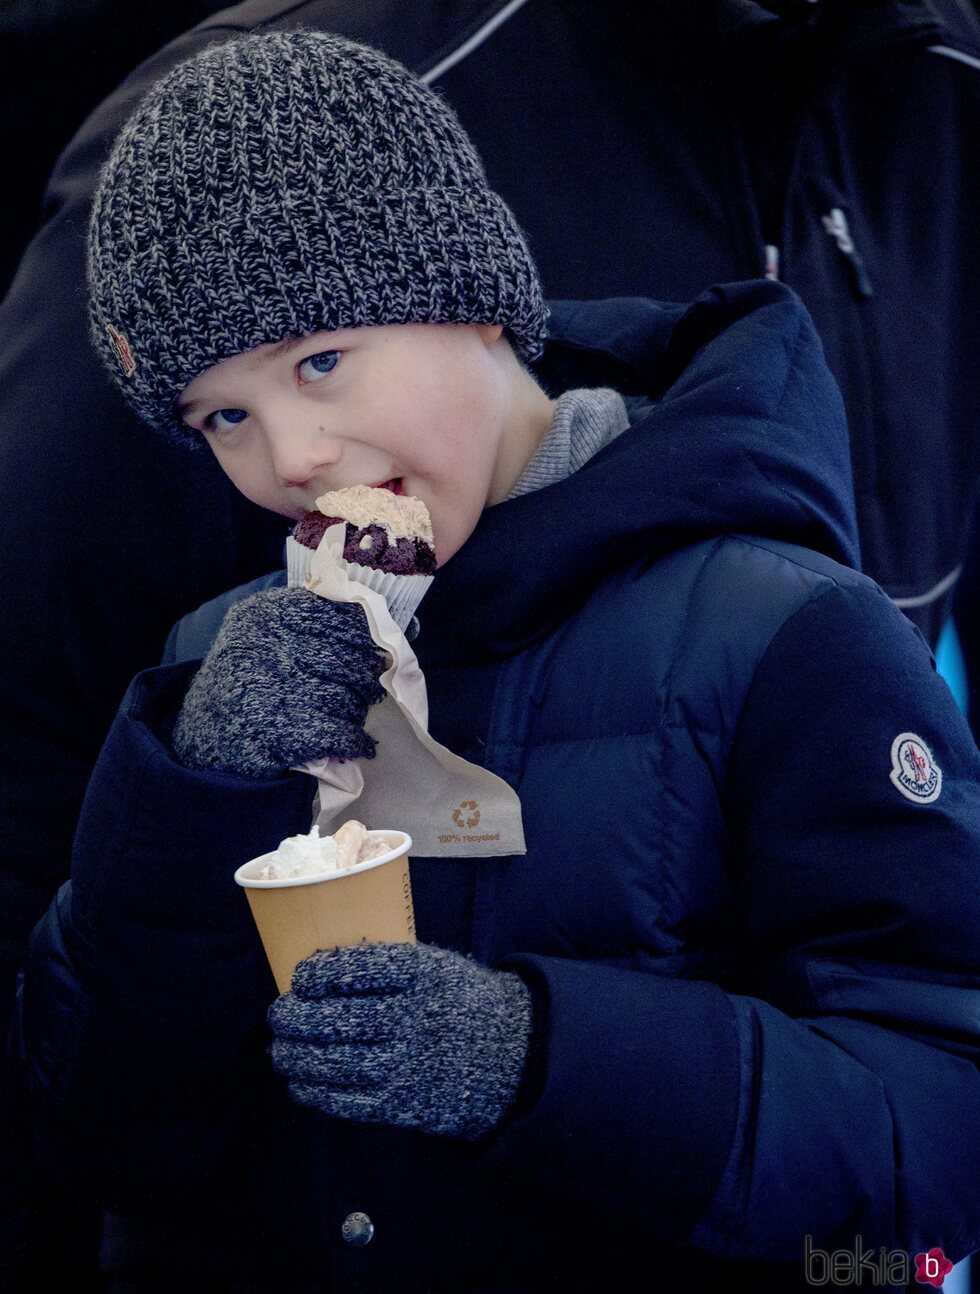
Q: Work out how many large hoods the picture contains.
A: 1